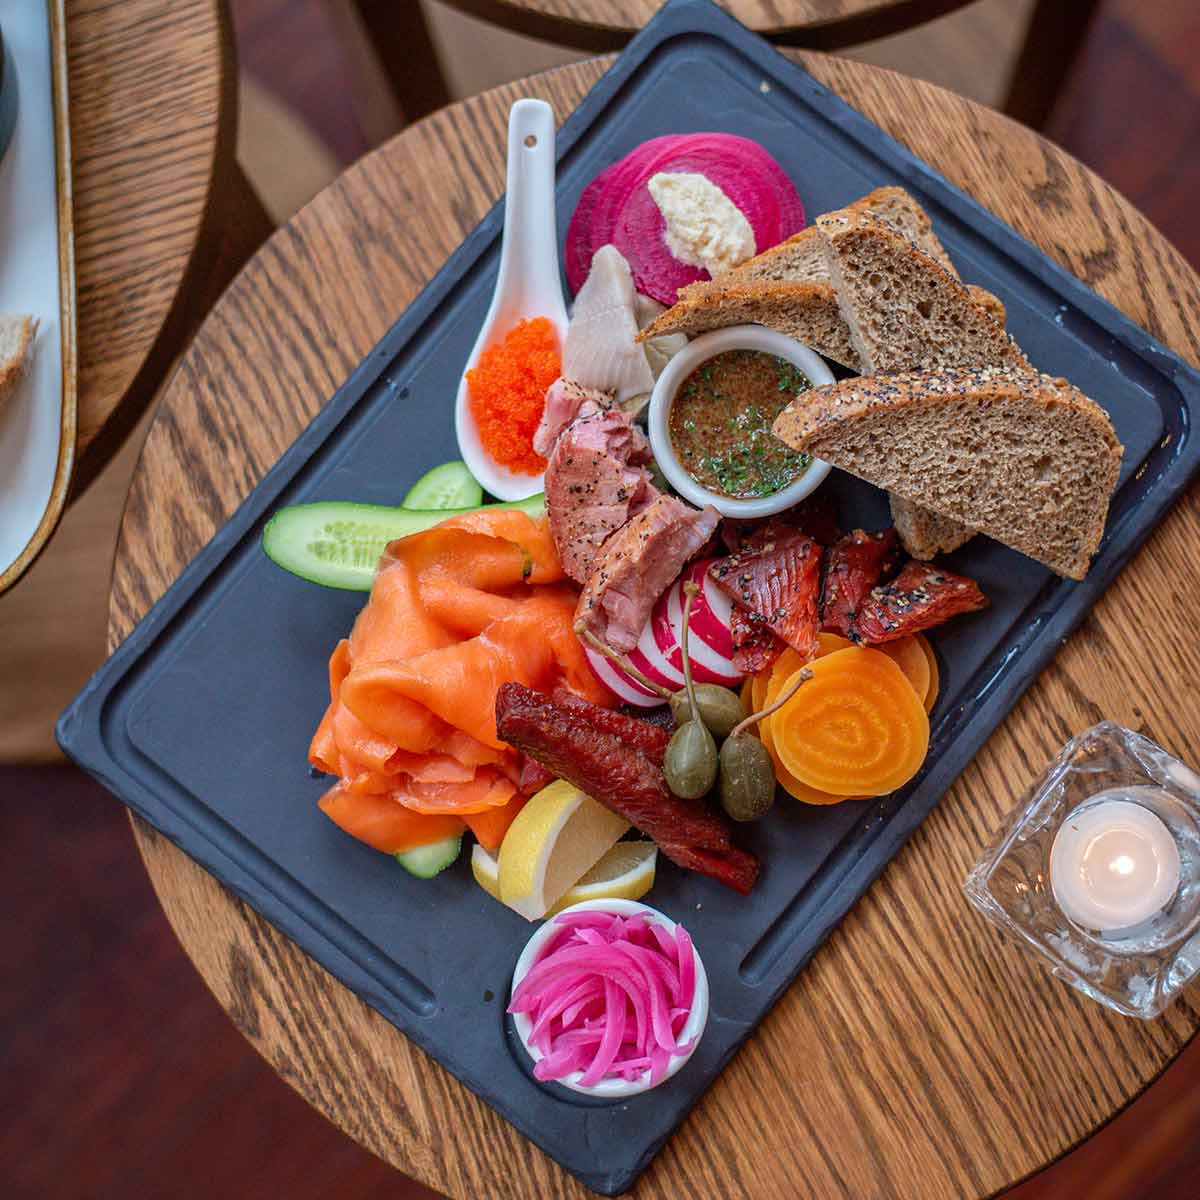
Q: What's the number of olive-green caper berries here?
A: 3